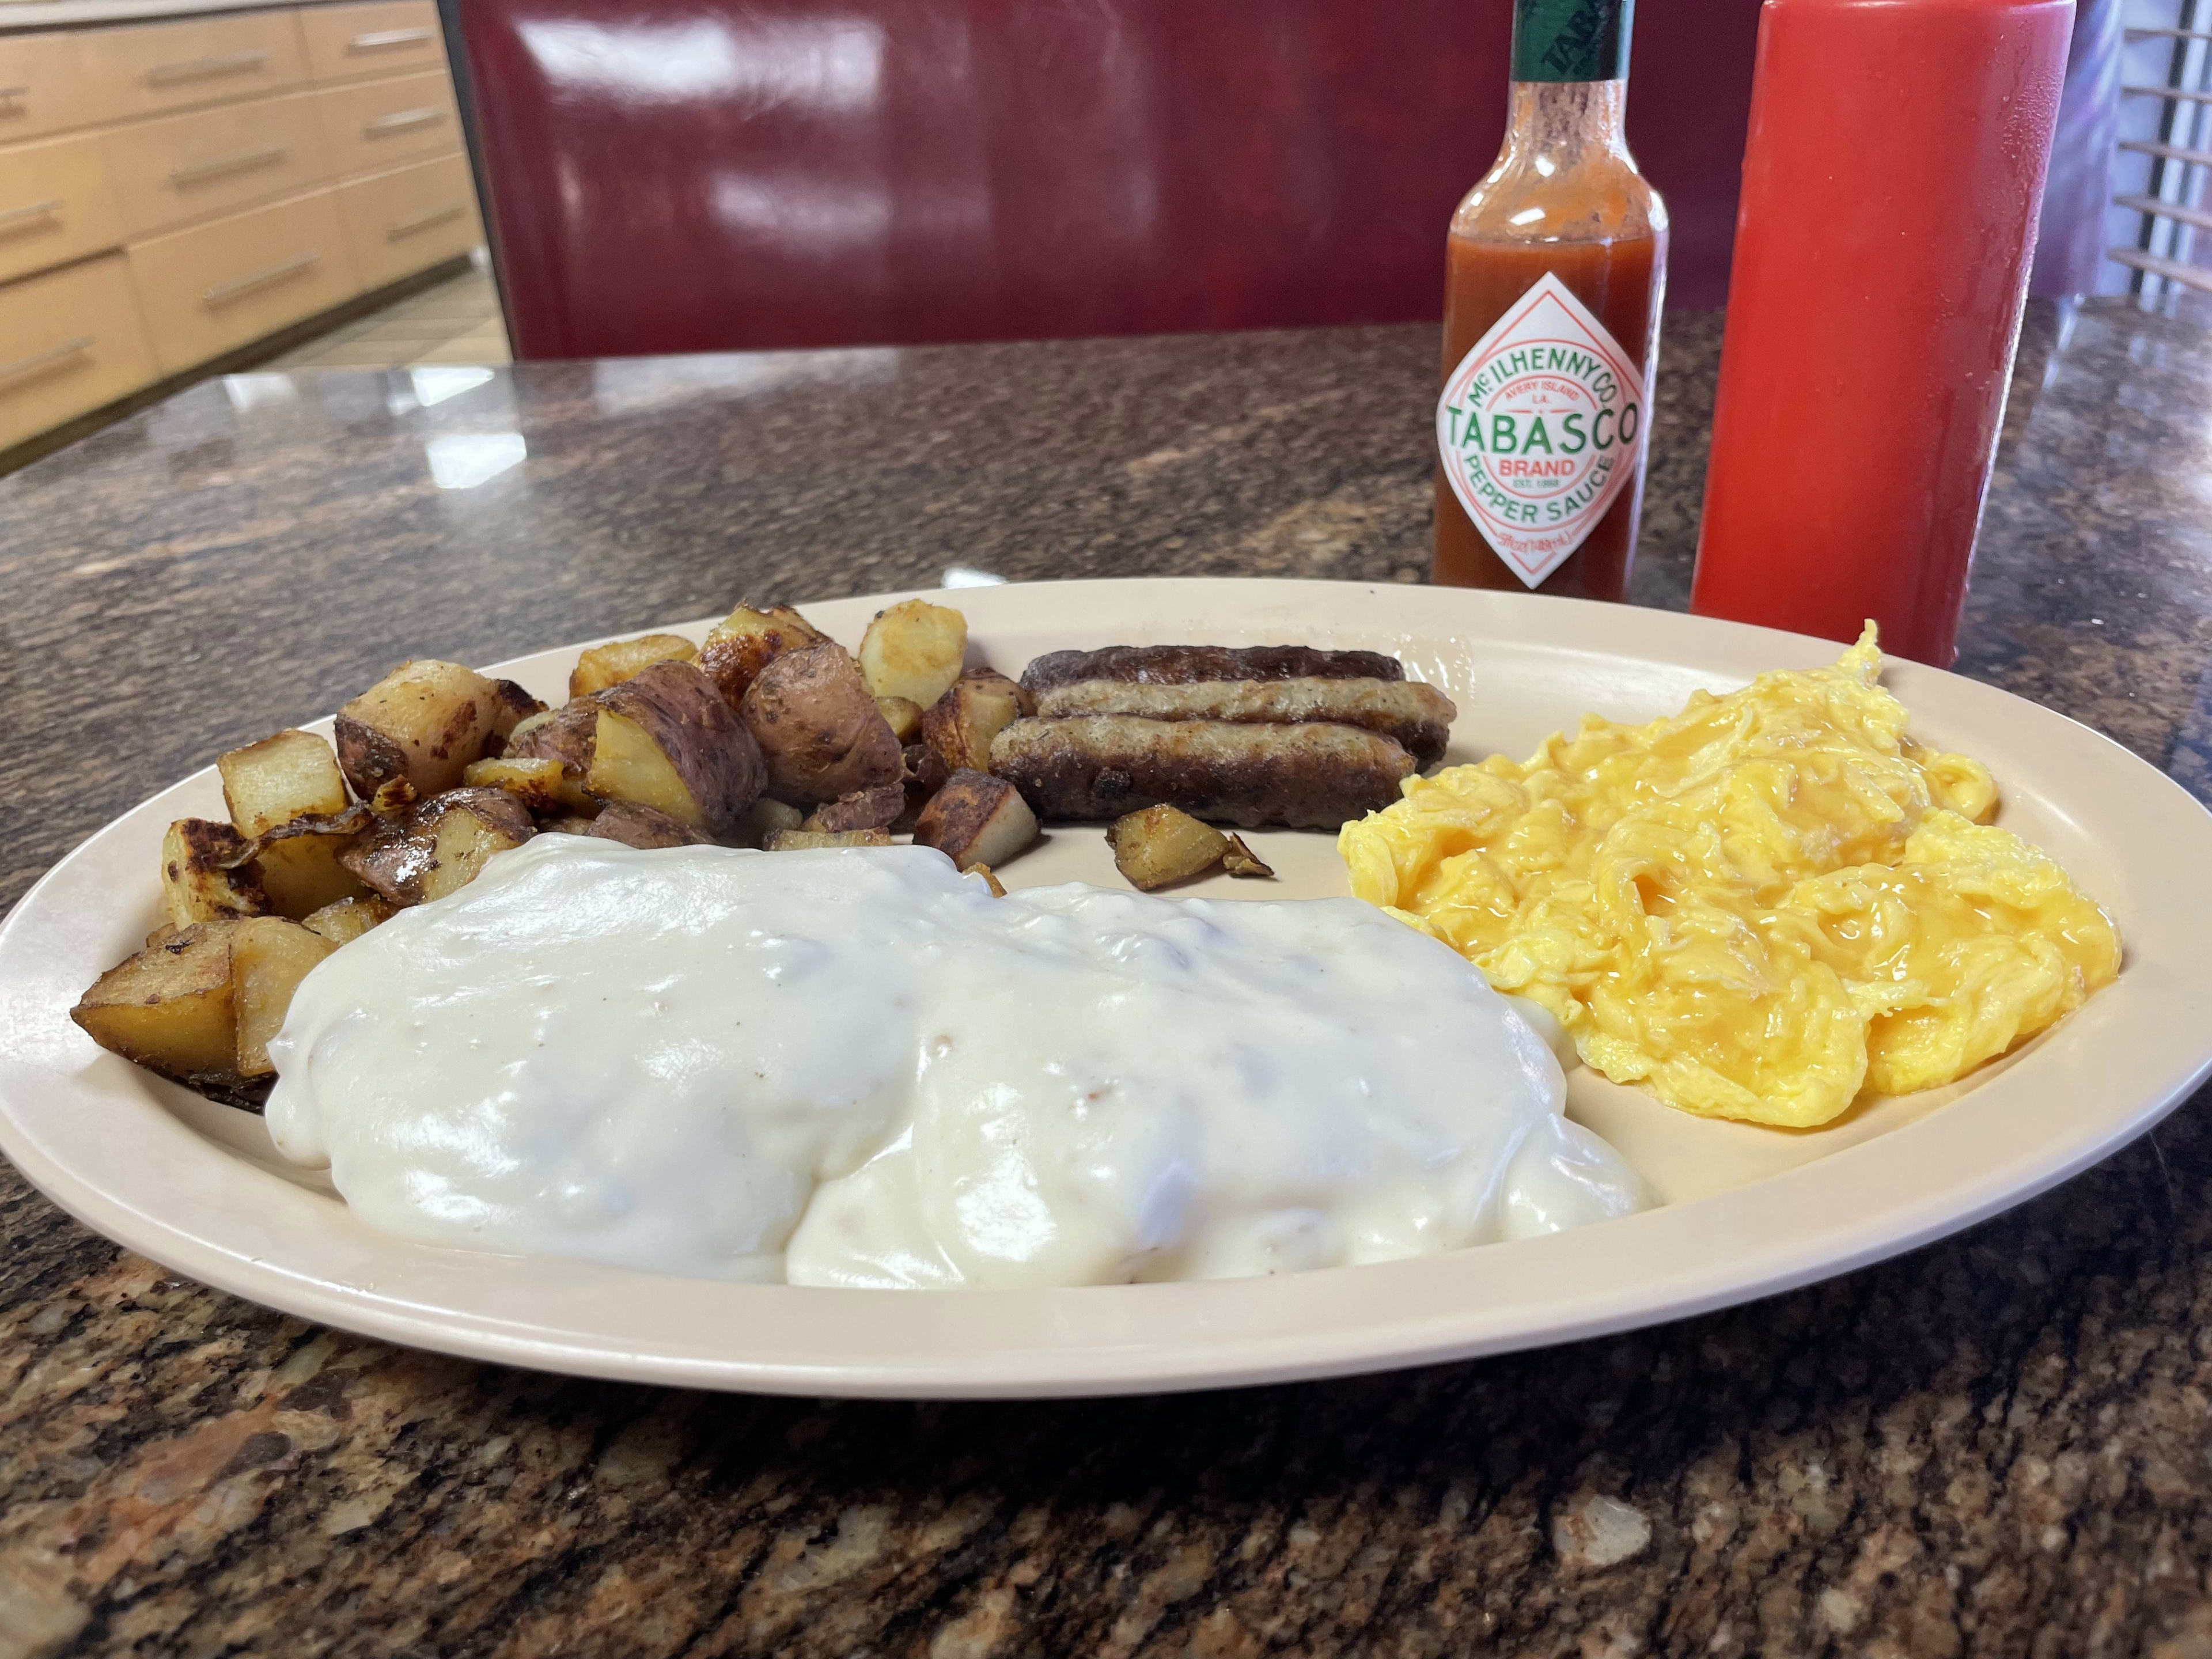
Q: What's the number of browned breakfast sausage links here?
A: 3